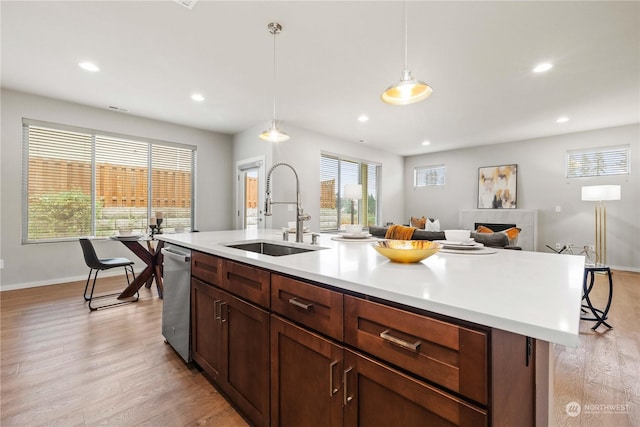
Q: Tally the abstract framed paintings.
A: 1